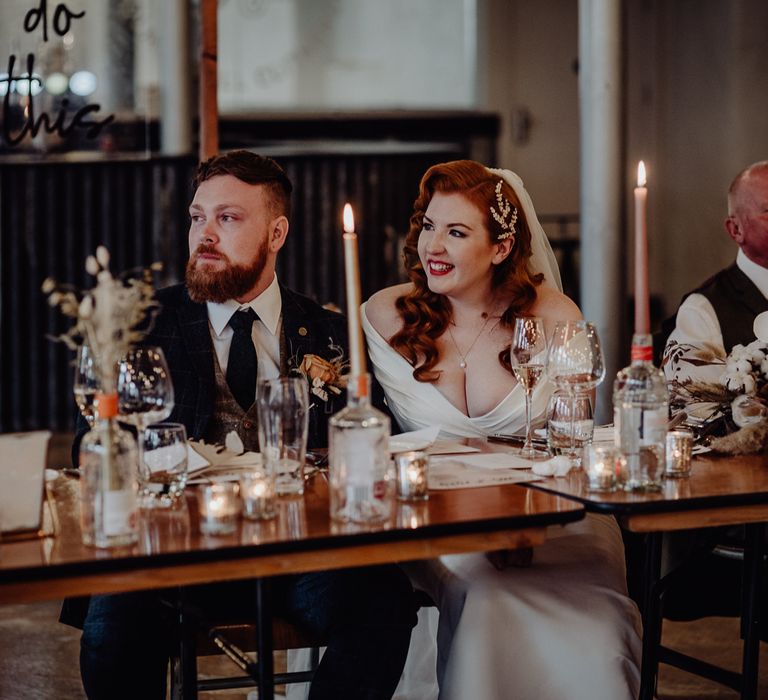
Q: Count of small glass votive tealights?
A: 5